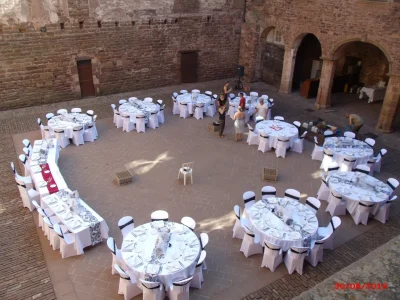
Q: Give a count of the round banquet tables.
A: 9